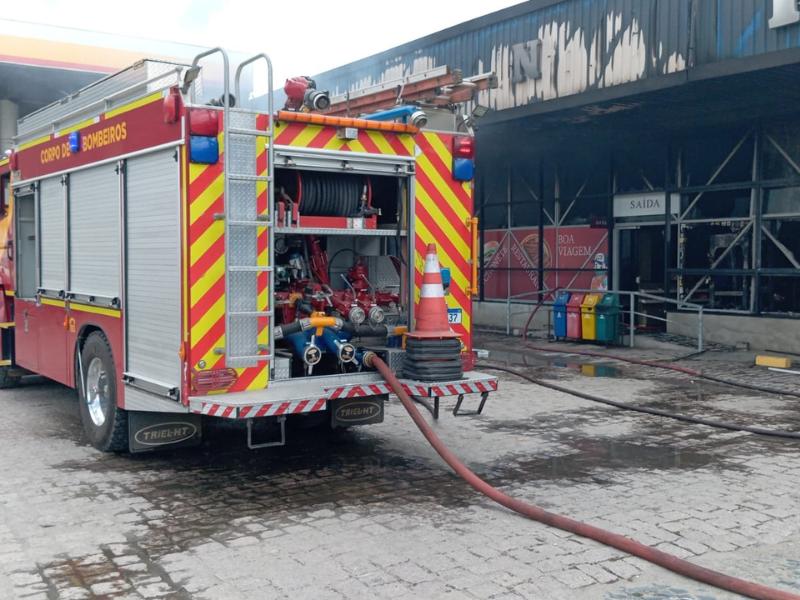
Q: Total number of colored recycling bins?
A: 4